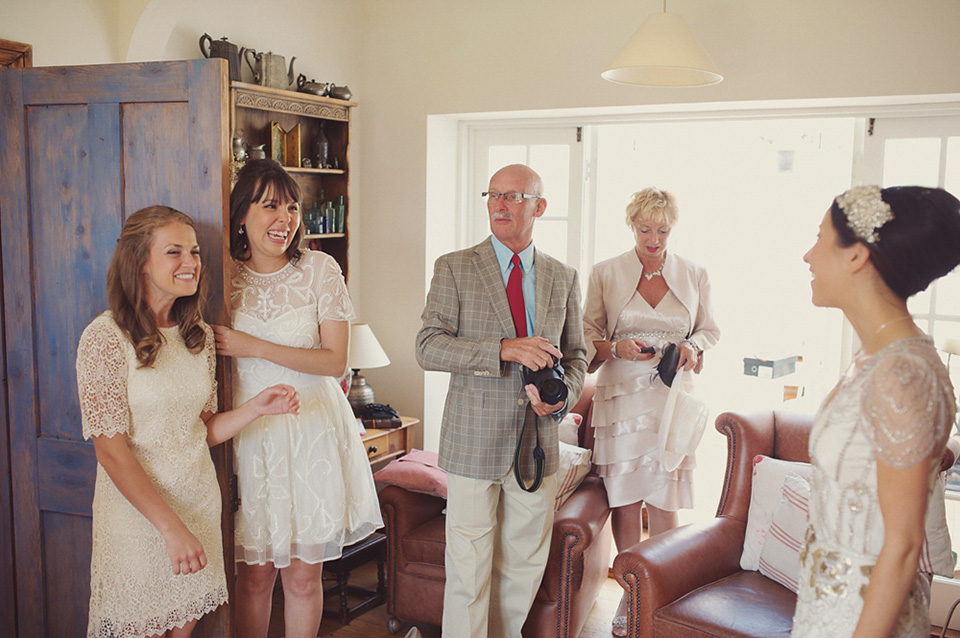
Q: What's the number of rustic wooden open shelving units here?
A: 1